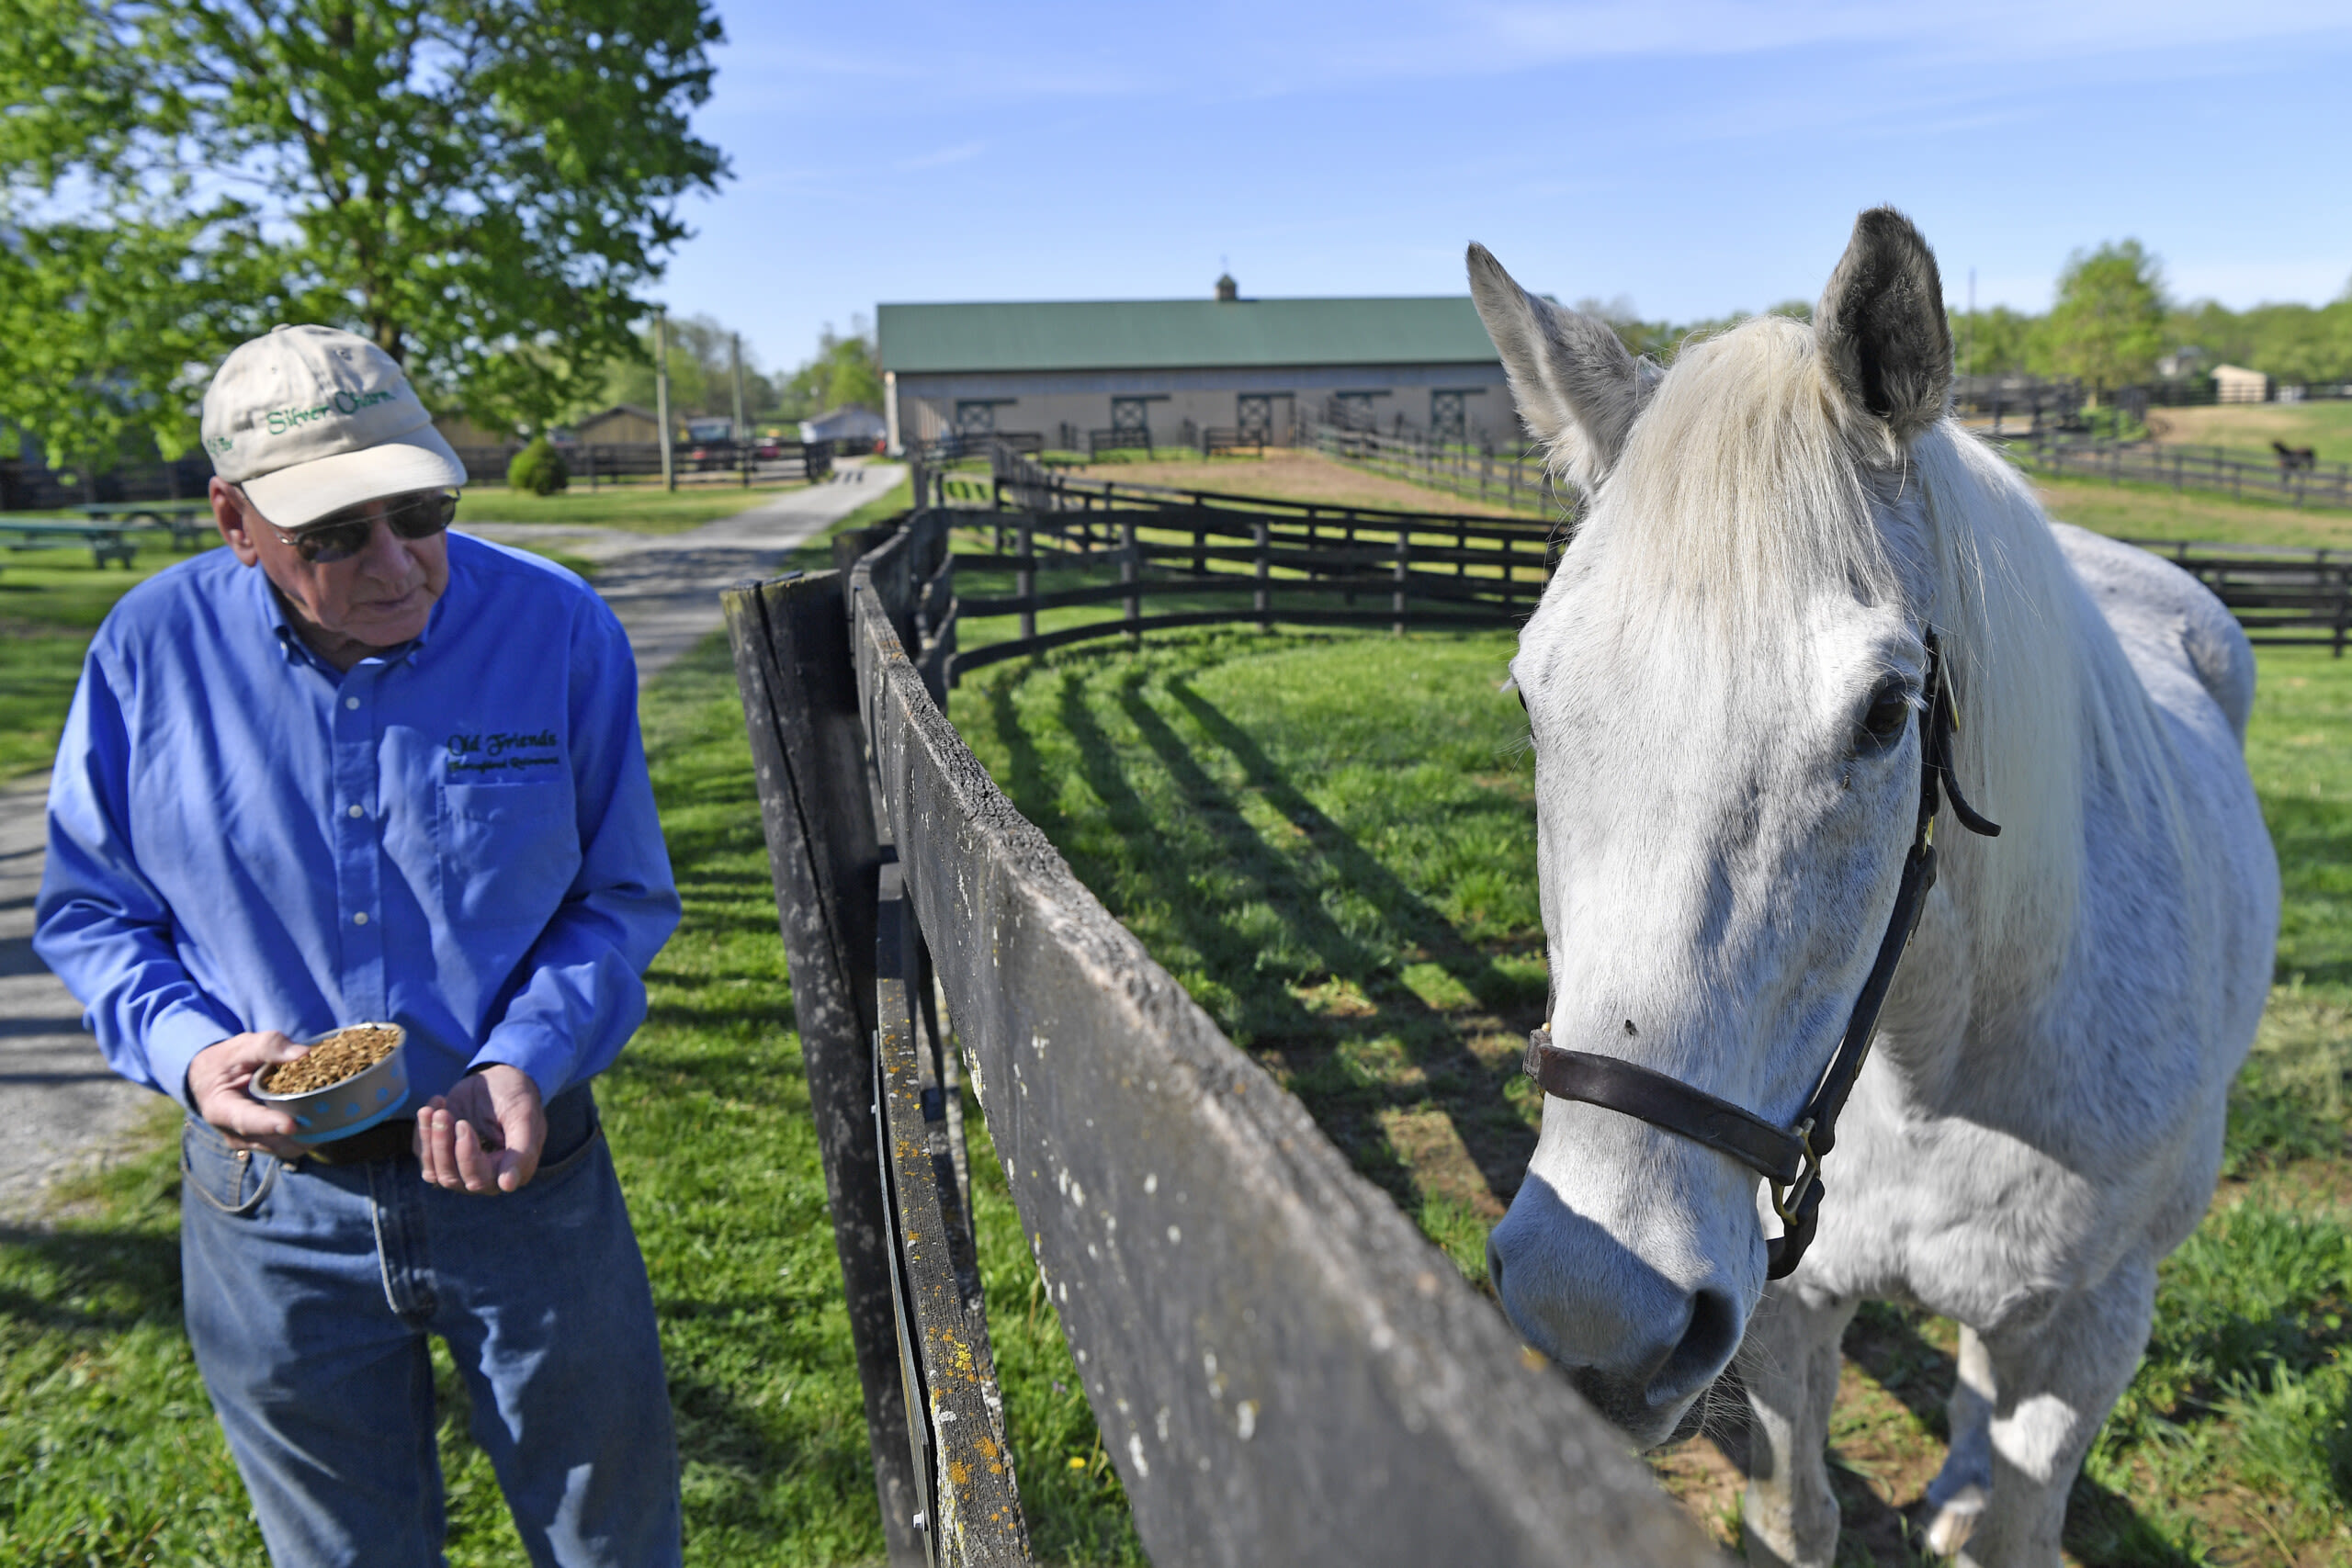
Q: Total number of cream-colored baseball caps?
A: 1